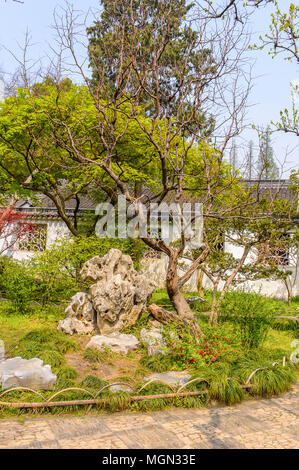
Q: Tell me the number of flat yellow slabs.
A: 0